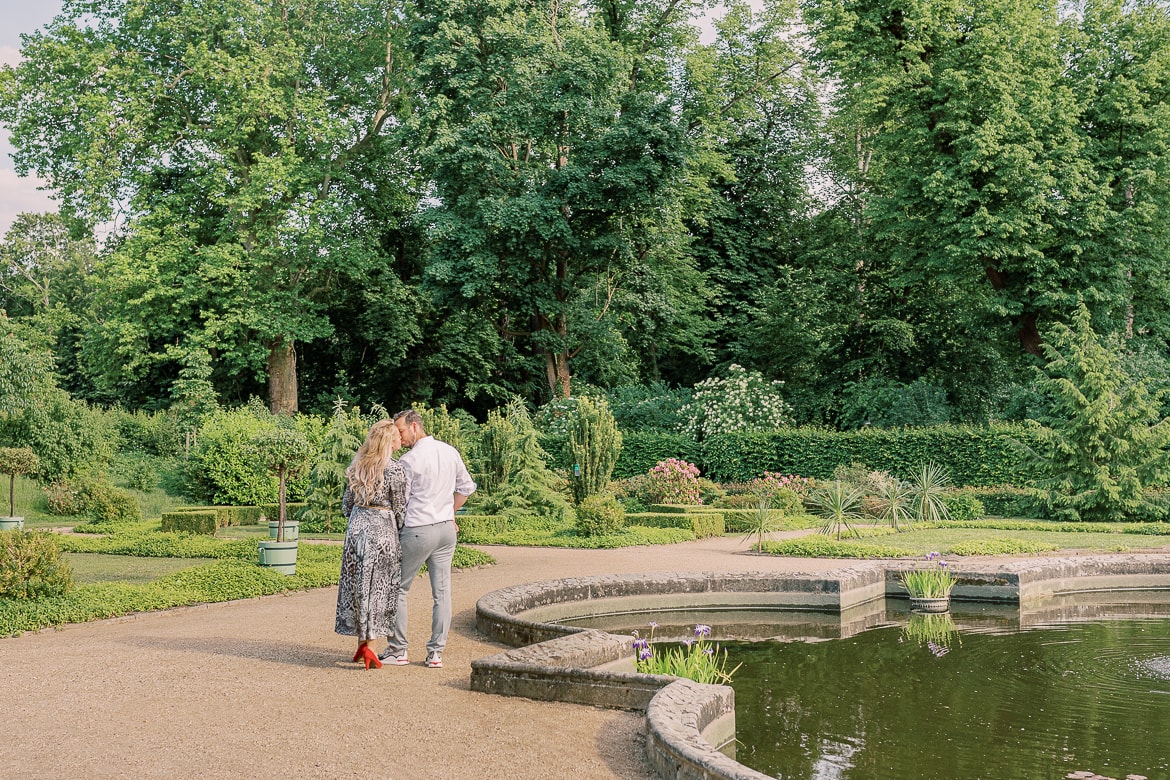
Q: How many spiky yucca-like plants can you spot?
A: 4